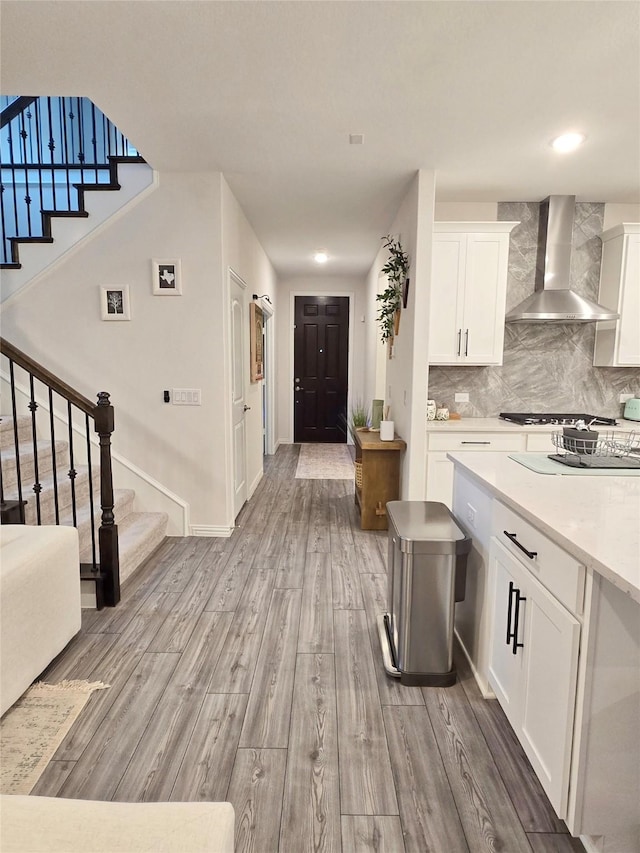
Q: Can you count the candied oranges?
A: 0